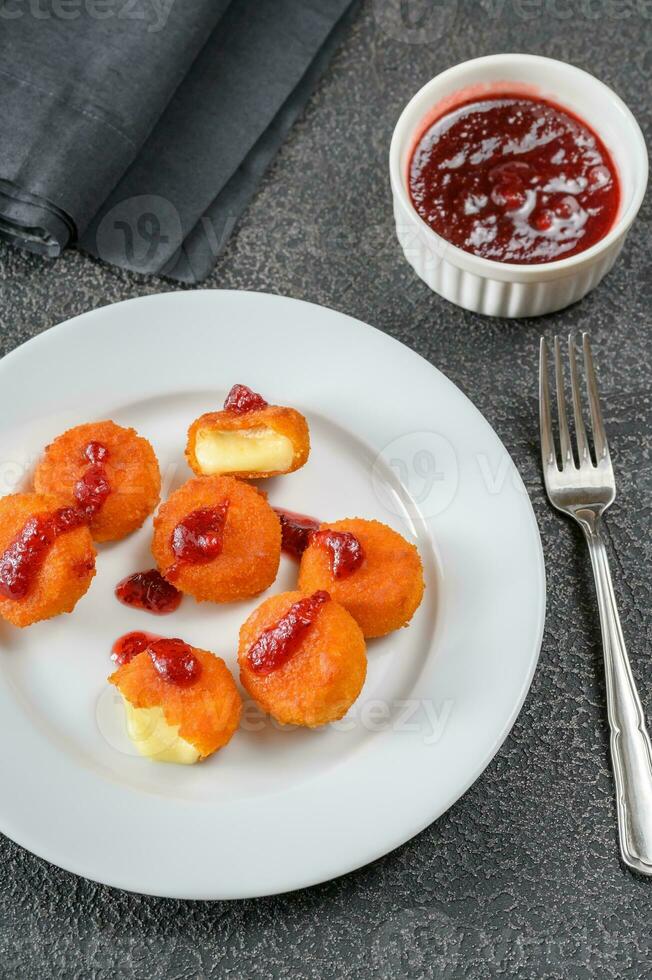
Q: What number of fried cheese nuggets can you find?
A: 7